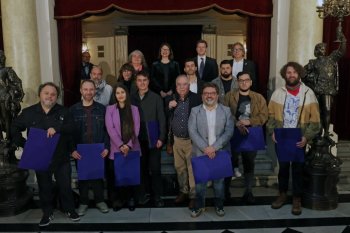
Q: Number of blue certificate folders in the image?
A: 7